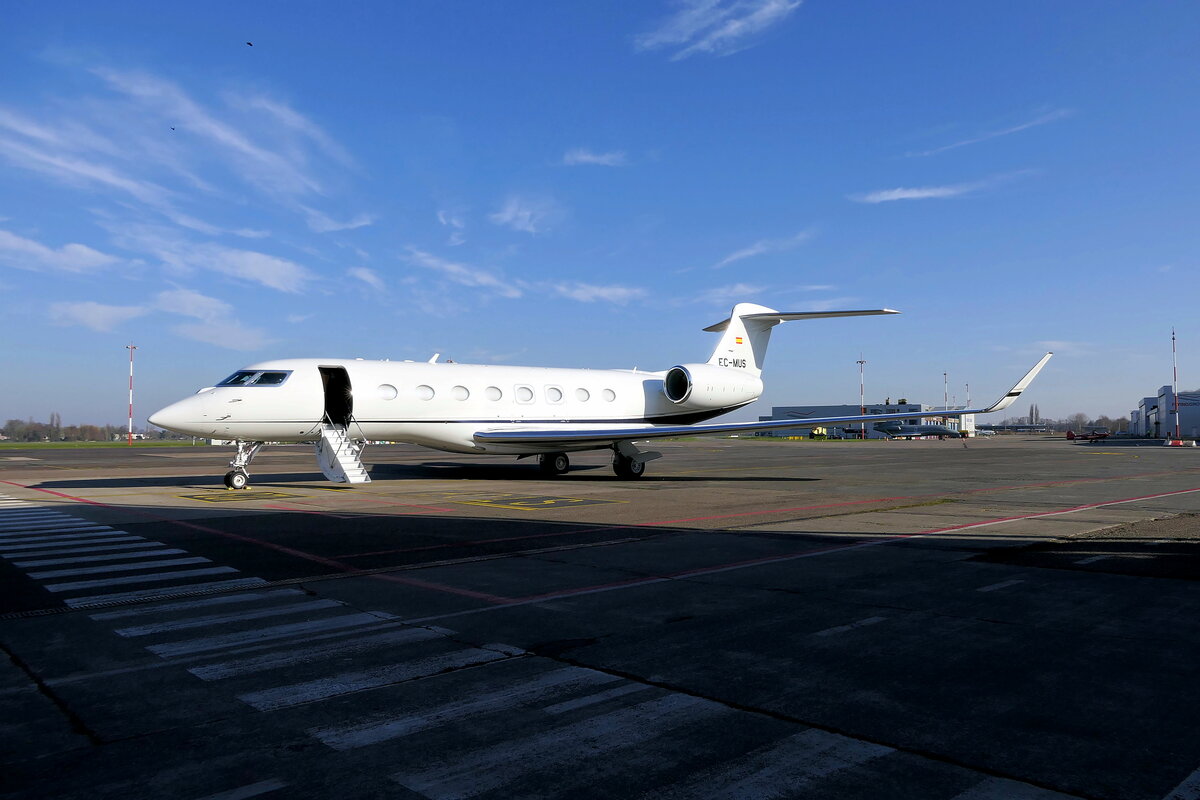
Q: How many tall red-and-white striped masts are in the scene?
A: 5